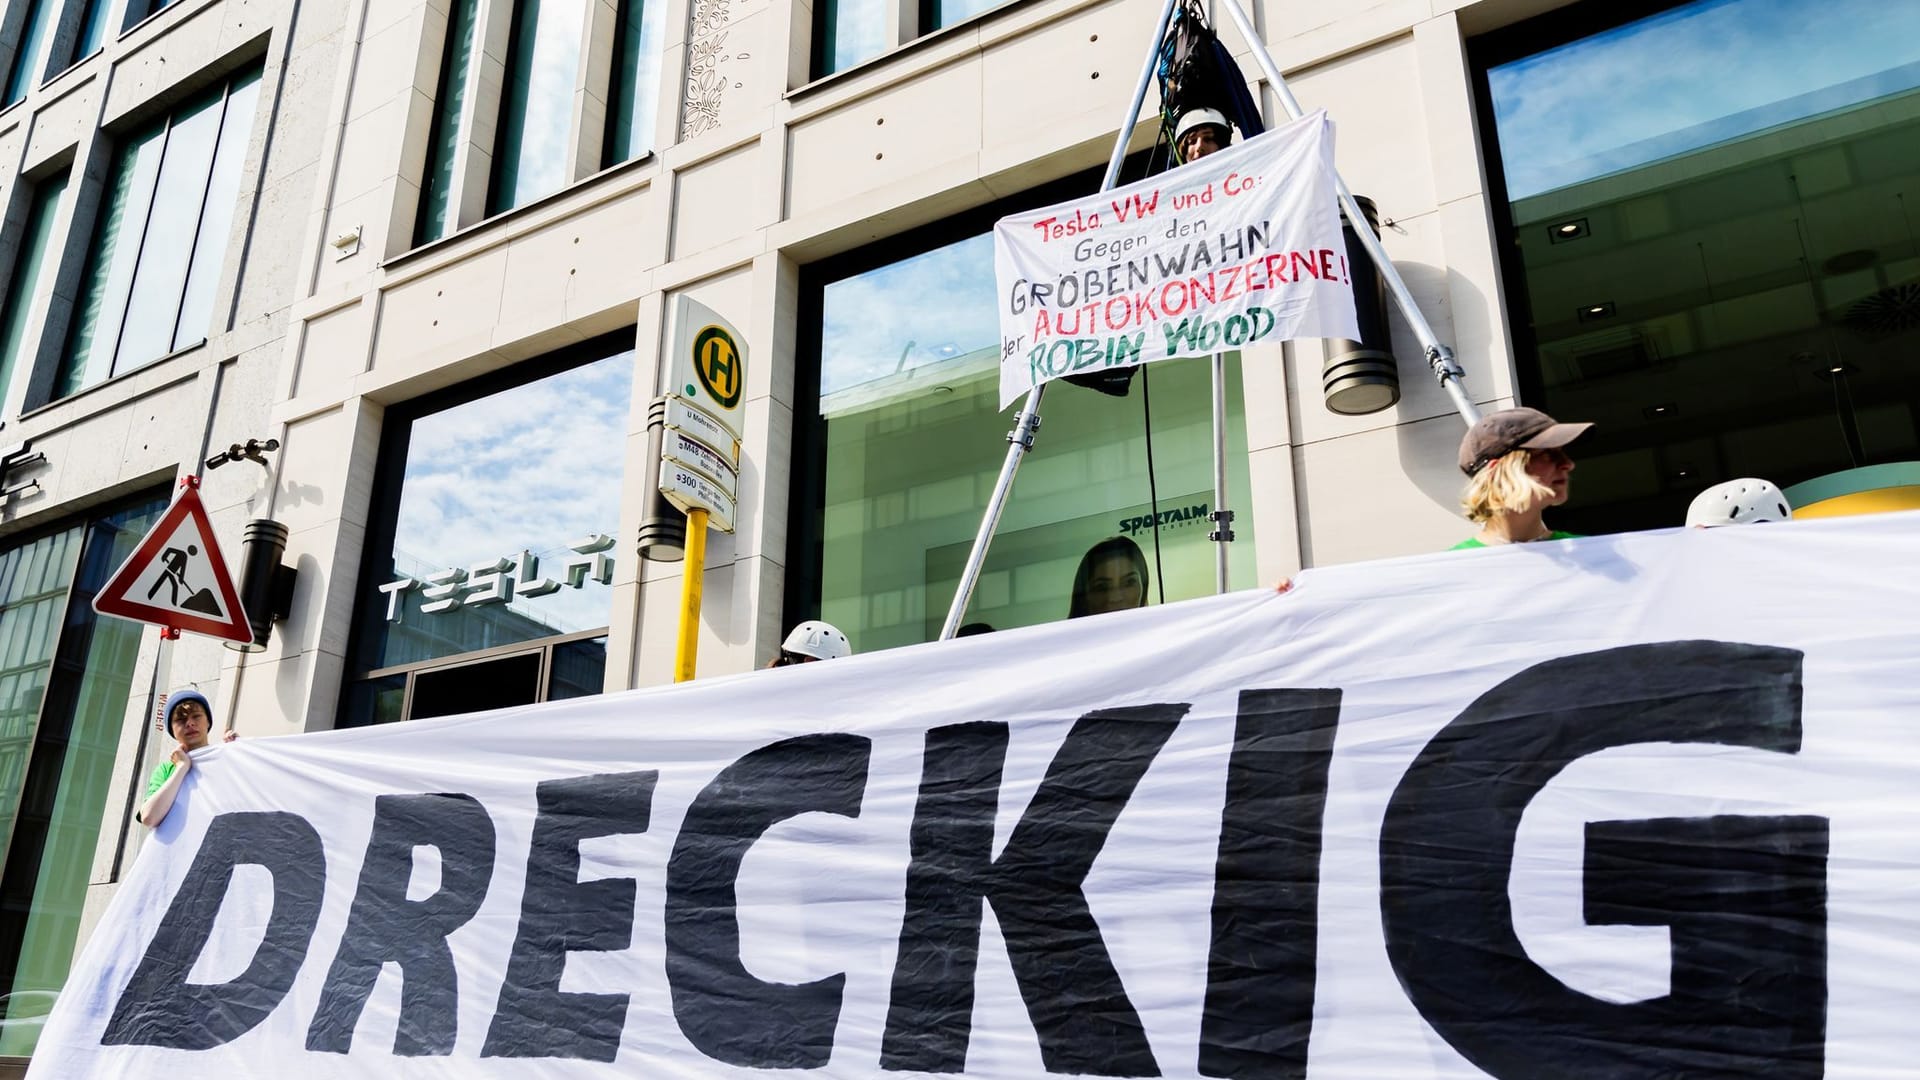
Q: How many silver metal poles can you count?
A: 3